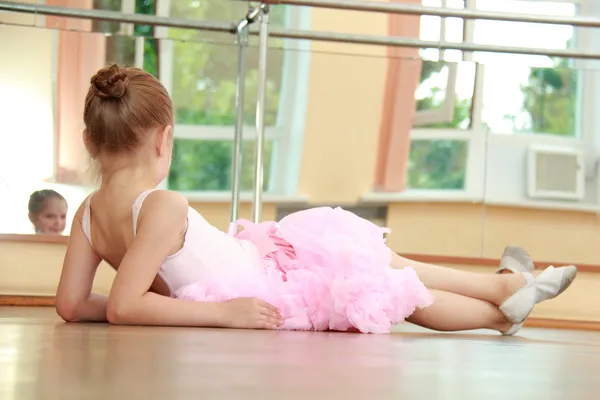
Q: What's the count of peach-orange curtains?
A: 2